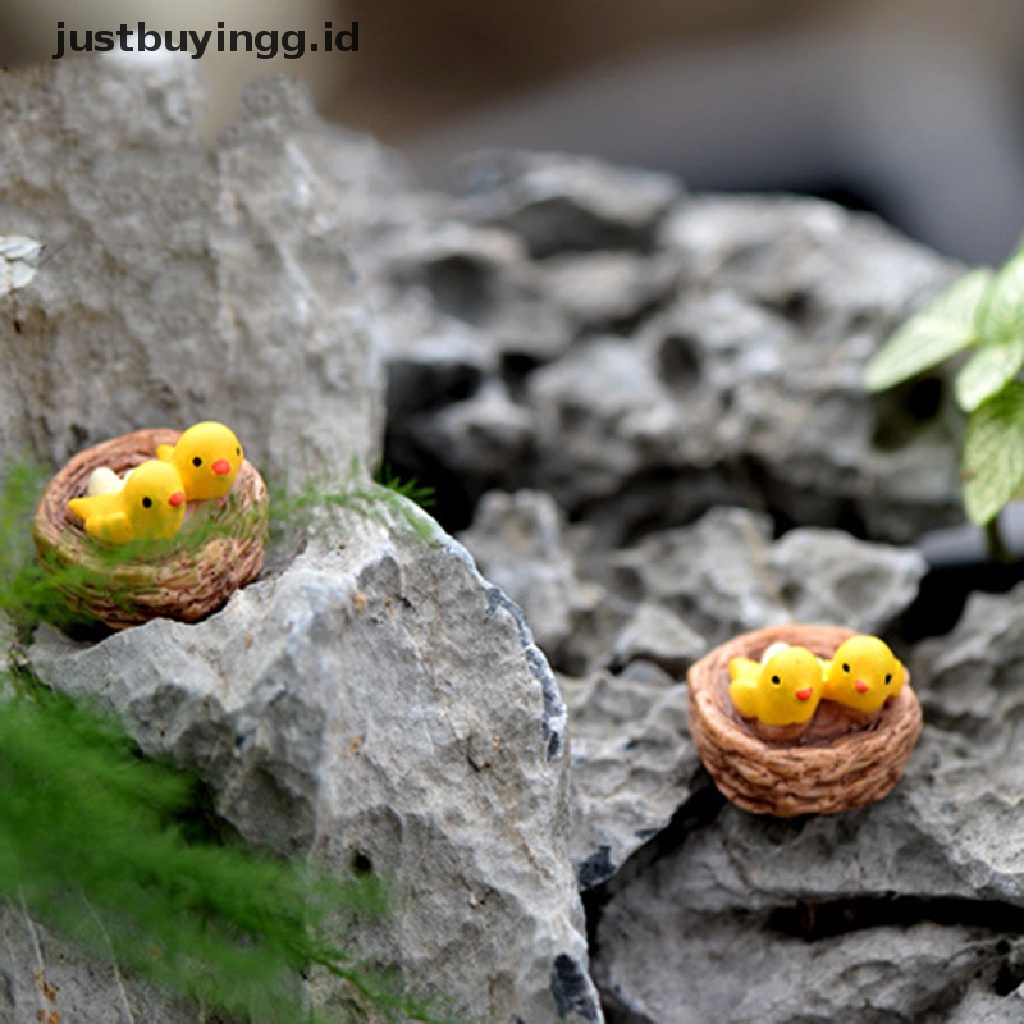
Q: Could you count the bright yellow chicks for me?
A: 4